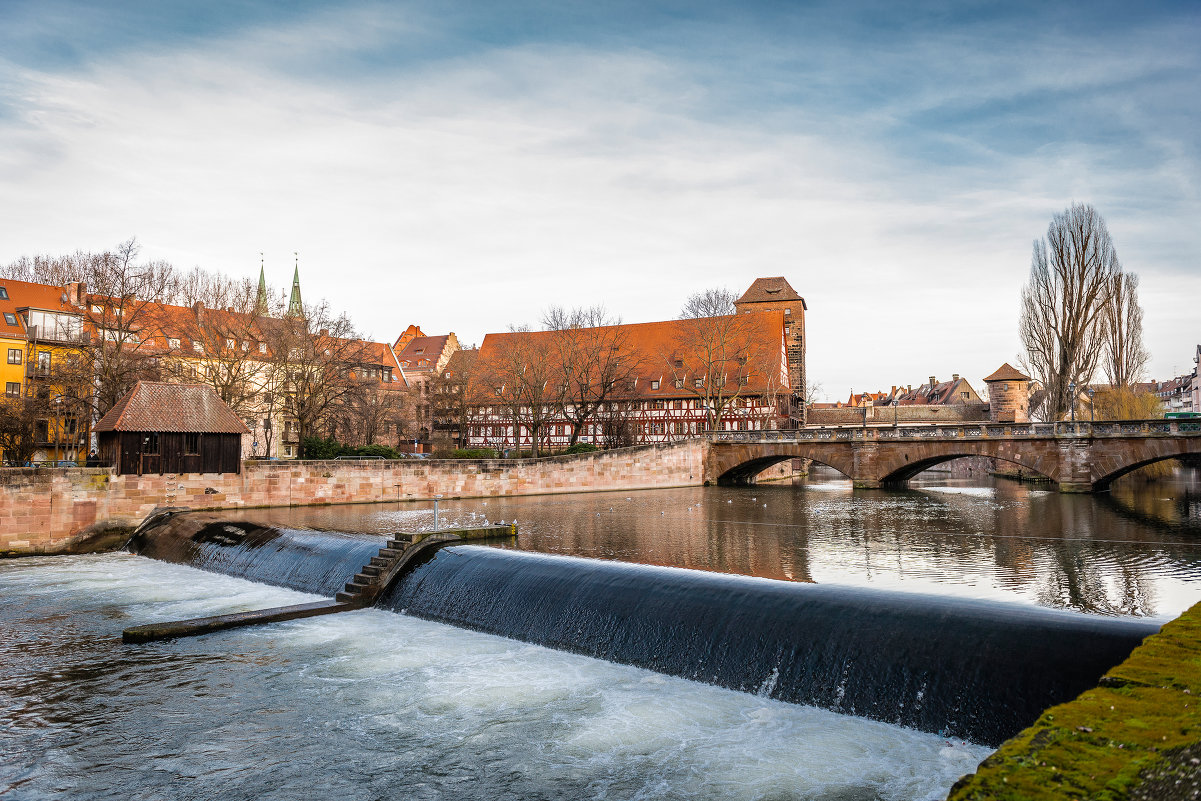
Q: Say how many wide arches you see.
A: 3